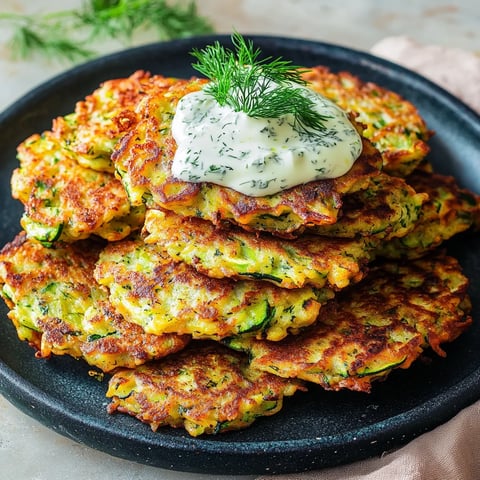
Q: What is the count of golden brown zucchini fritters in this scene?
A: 11